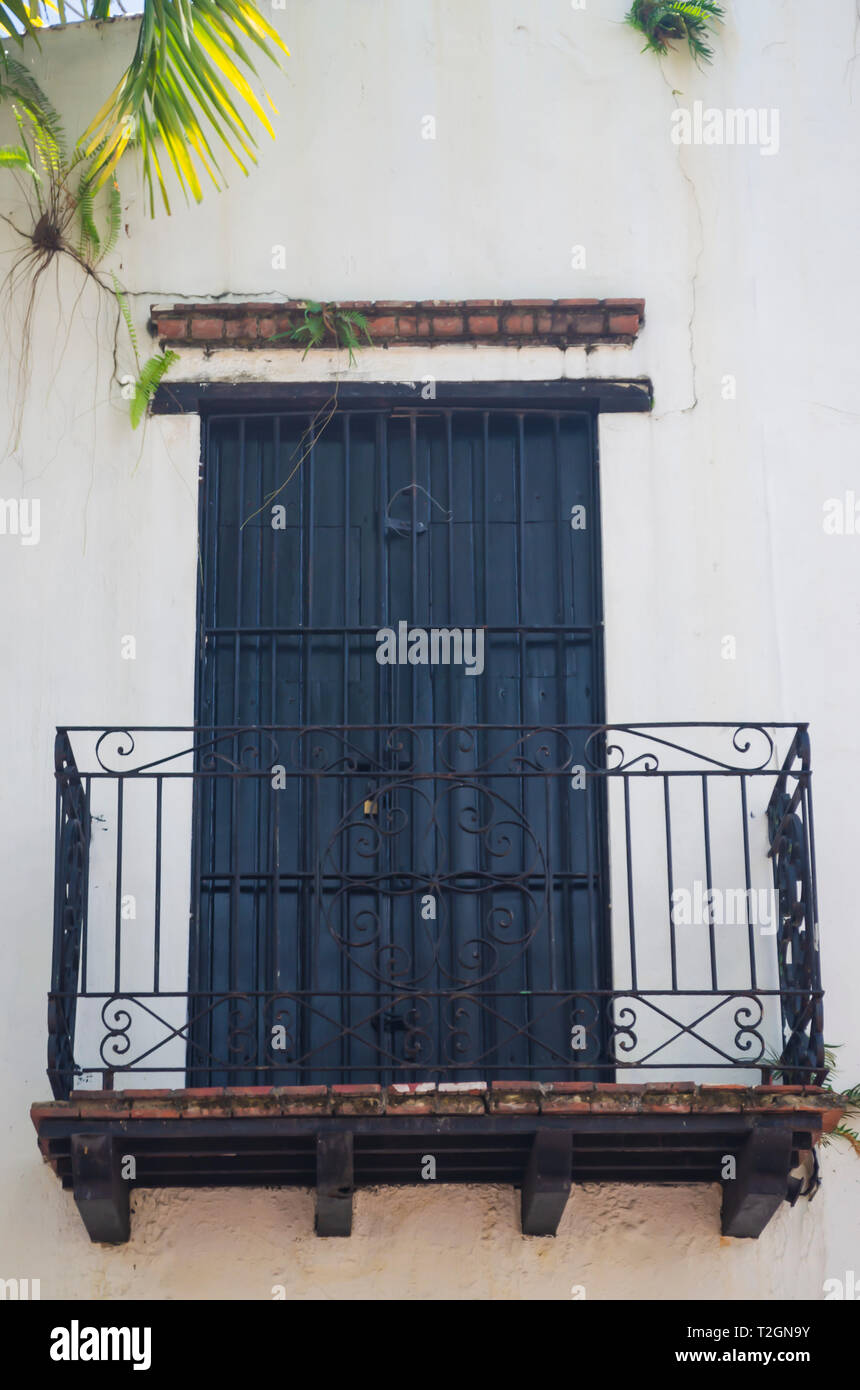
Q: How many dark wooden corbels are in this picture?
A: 4